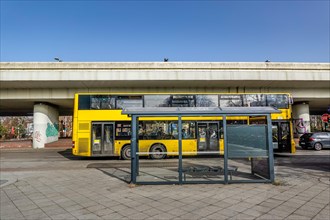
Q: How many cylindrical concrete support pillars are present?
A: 2